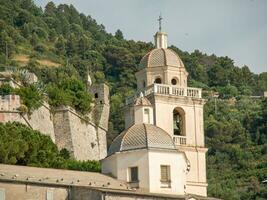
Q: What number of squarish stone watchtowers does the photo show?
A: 1